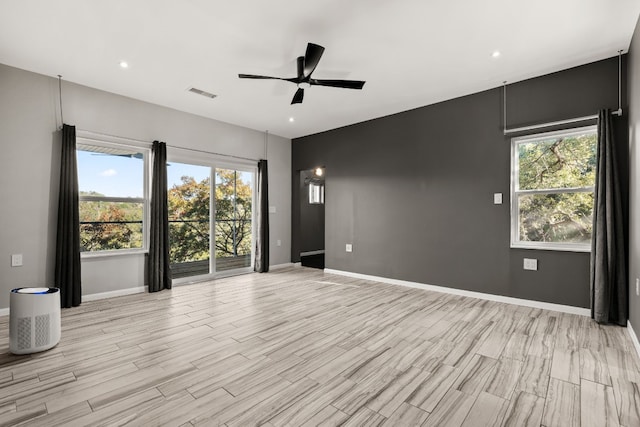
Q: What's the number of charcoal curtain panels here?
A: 4